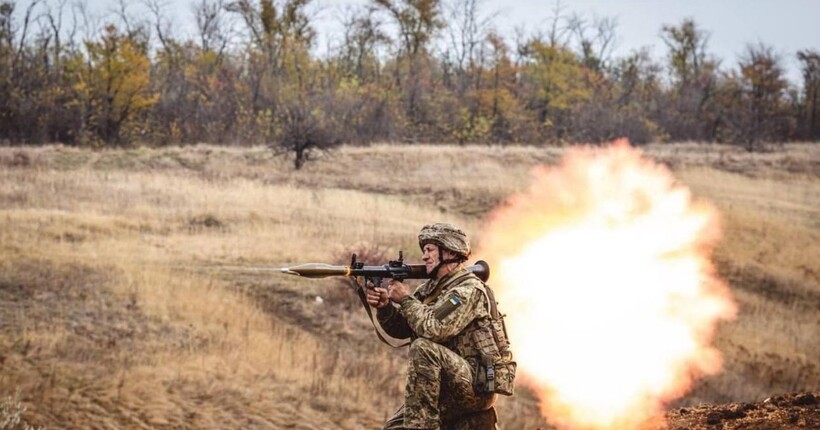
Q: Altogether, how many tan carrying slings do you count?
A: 1